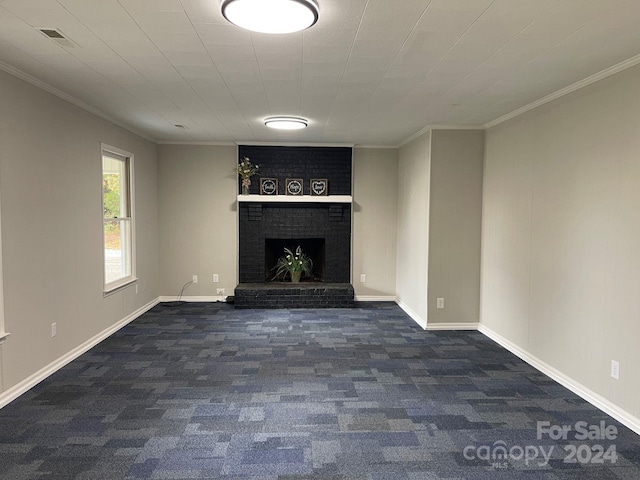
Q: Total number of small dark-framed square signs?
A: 3